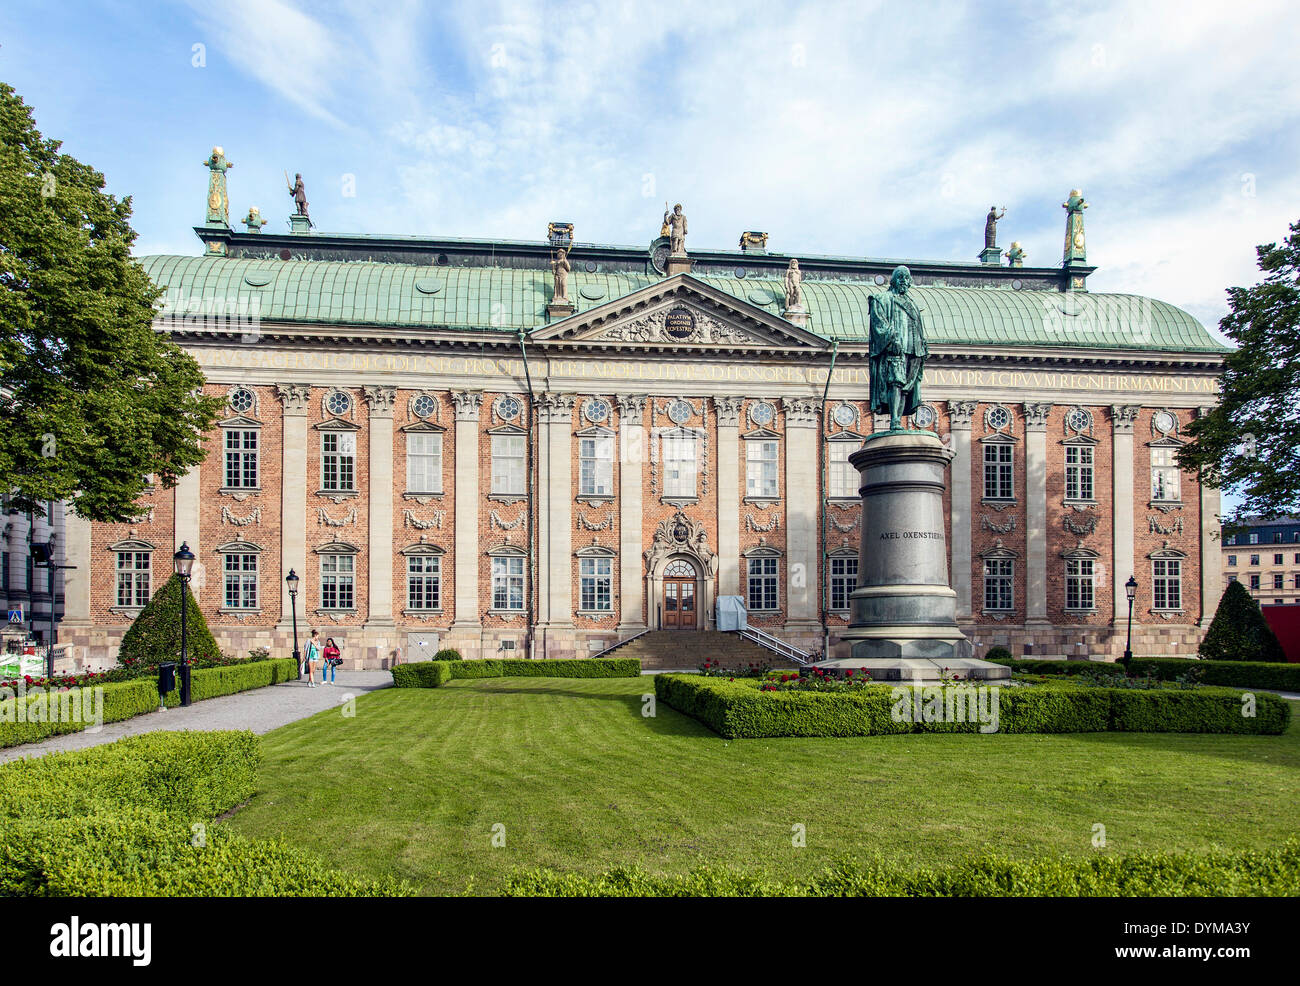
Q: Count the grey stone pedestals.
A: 1